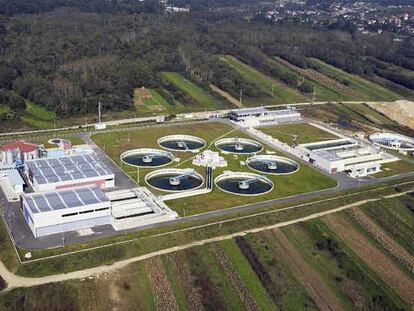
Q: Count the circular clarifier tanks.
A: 6